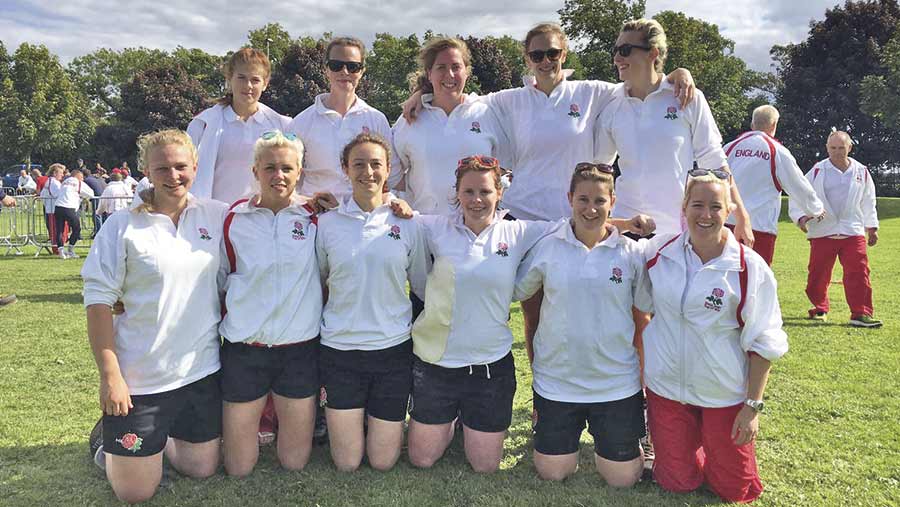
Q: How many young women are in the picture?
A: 11